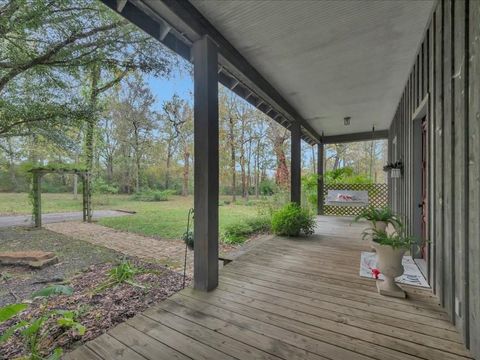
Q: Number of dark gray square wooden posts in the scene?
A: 3